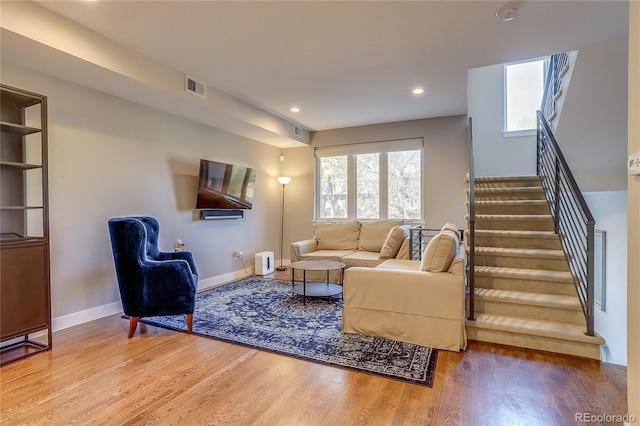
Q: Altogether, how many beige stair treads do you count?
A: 9